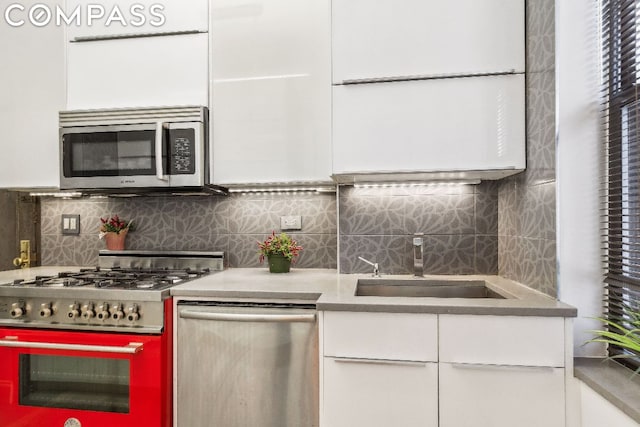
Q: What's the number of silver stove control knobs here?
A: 7